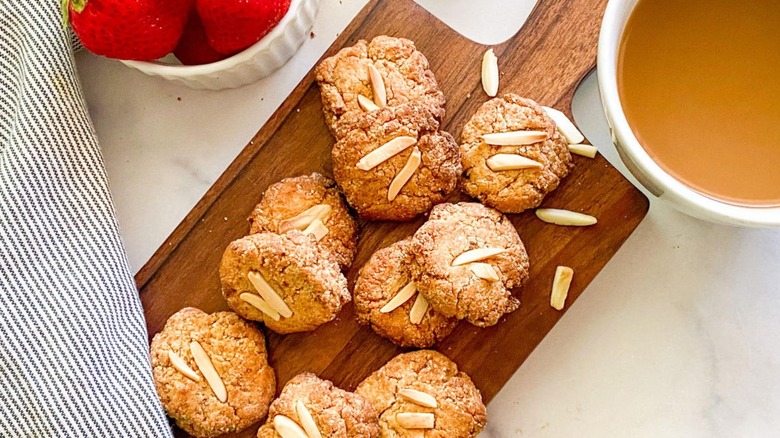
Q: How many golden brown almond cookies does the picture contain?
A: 10